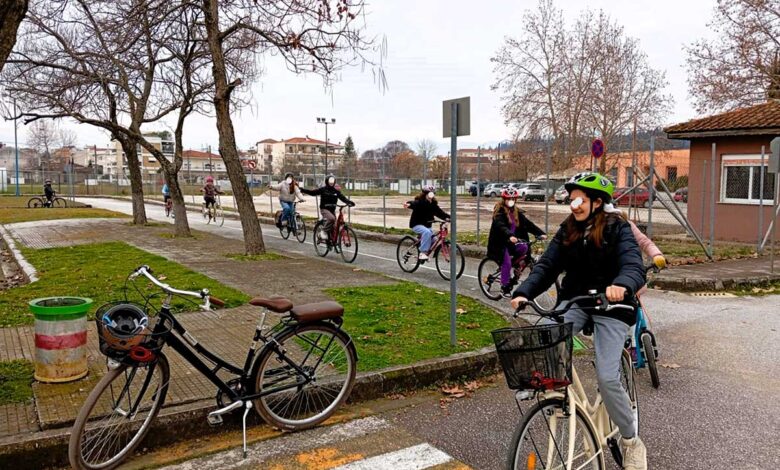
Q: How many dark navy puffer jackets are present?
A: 1